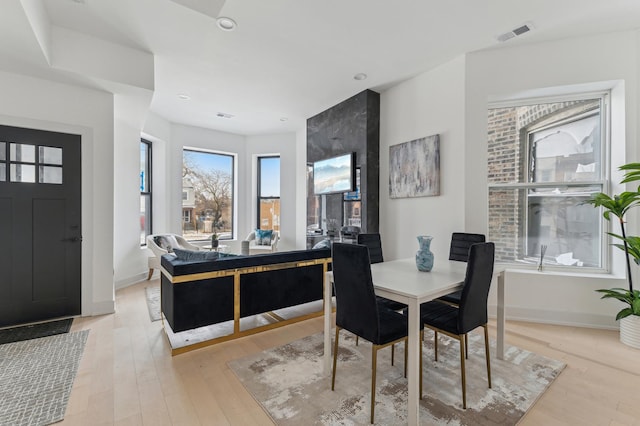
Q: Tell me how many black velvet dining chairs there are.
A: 4